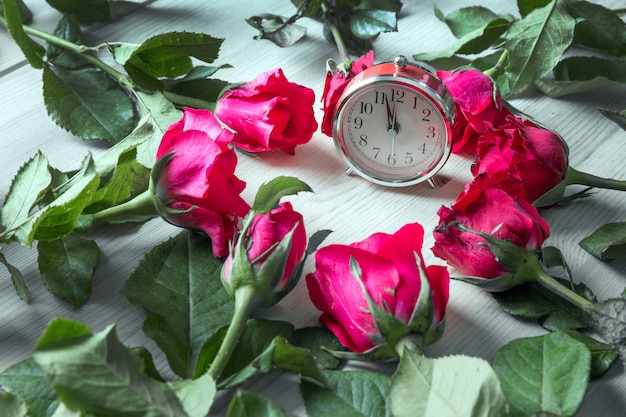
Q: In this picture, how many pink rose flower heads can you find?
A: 8